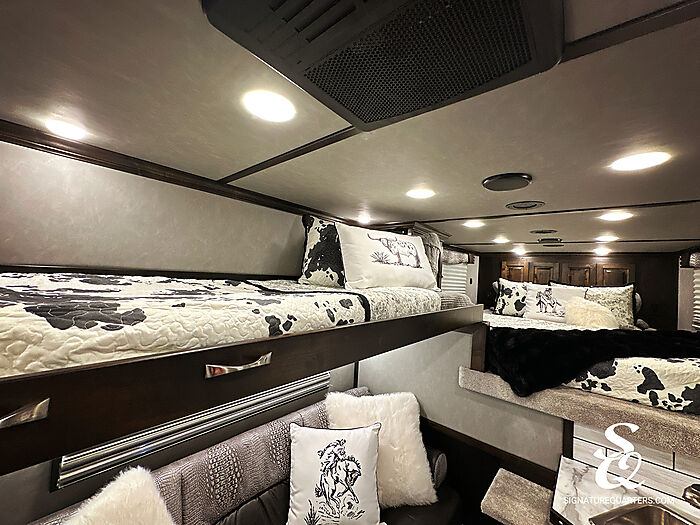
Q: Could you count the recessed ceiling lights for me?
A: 11